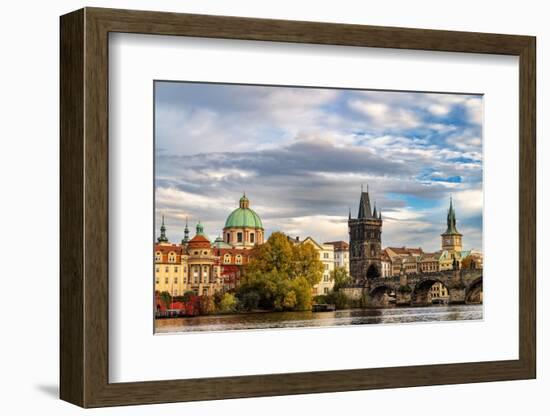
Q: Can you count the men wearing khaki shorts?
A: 0